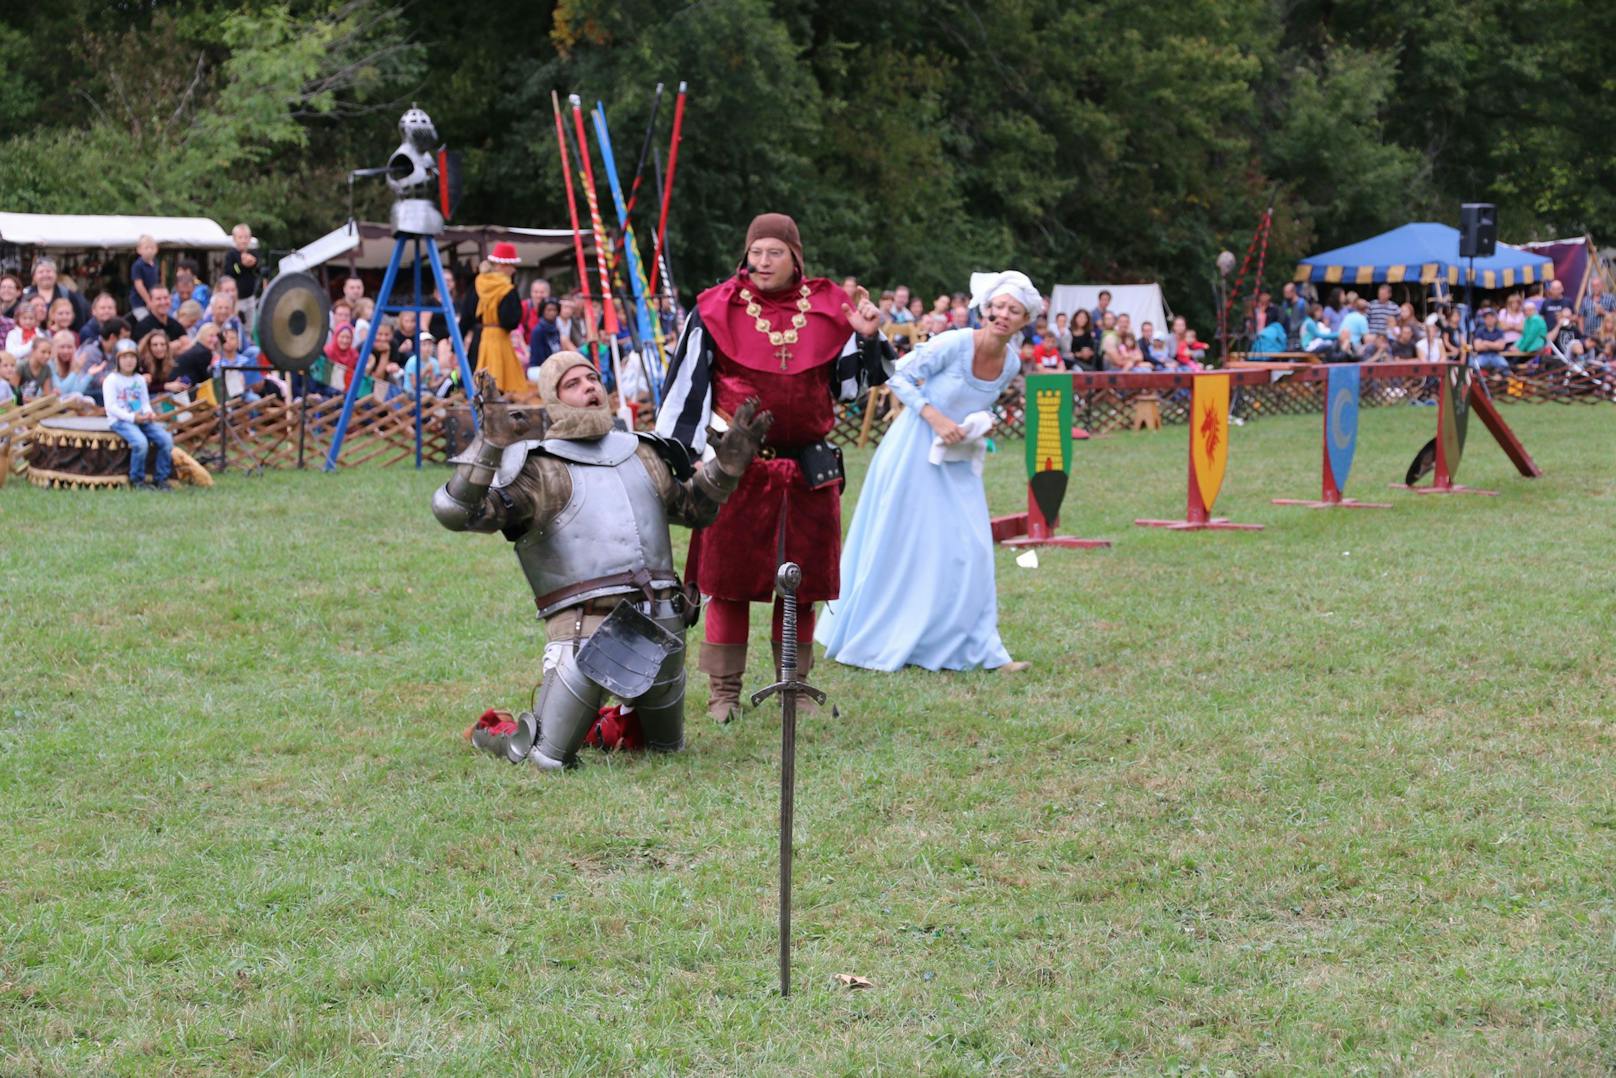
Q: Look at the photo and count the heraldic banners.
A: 4